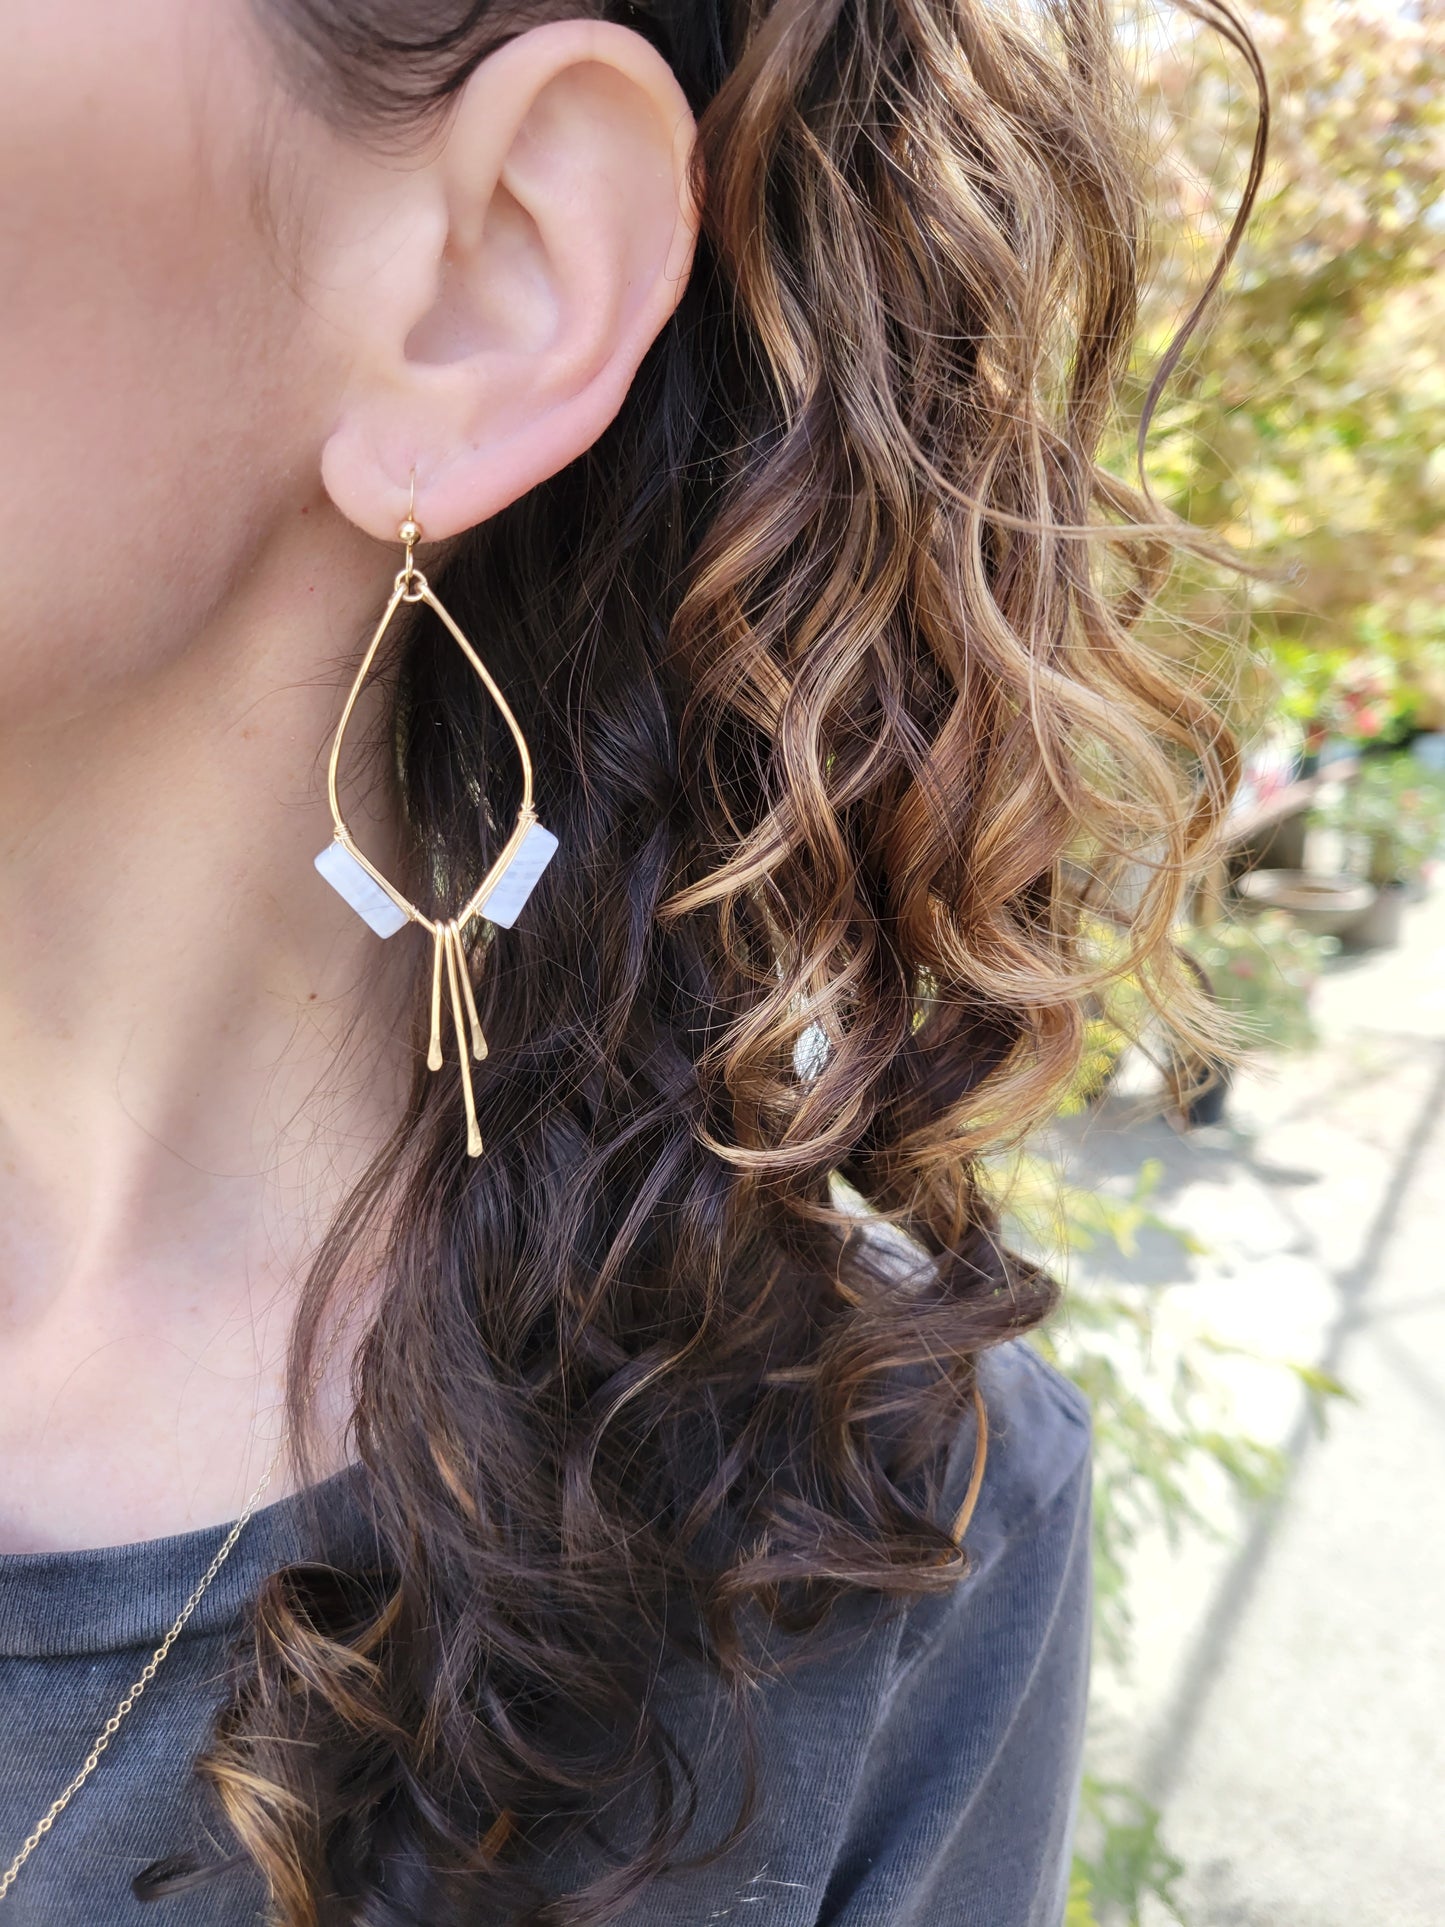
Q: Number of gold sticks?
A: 3